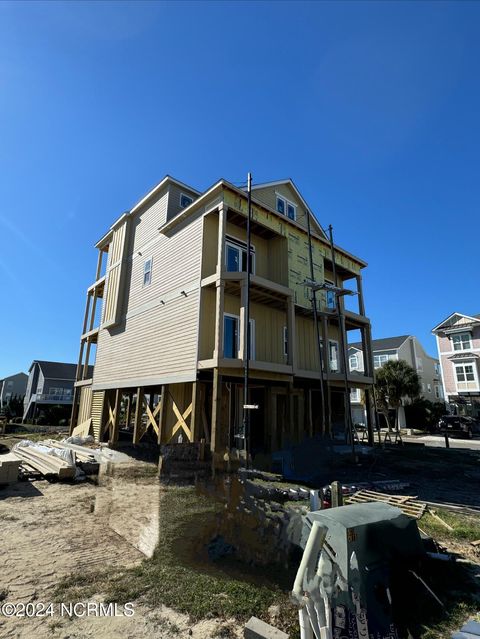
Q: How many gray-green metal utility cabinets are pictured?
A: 1